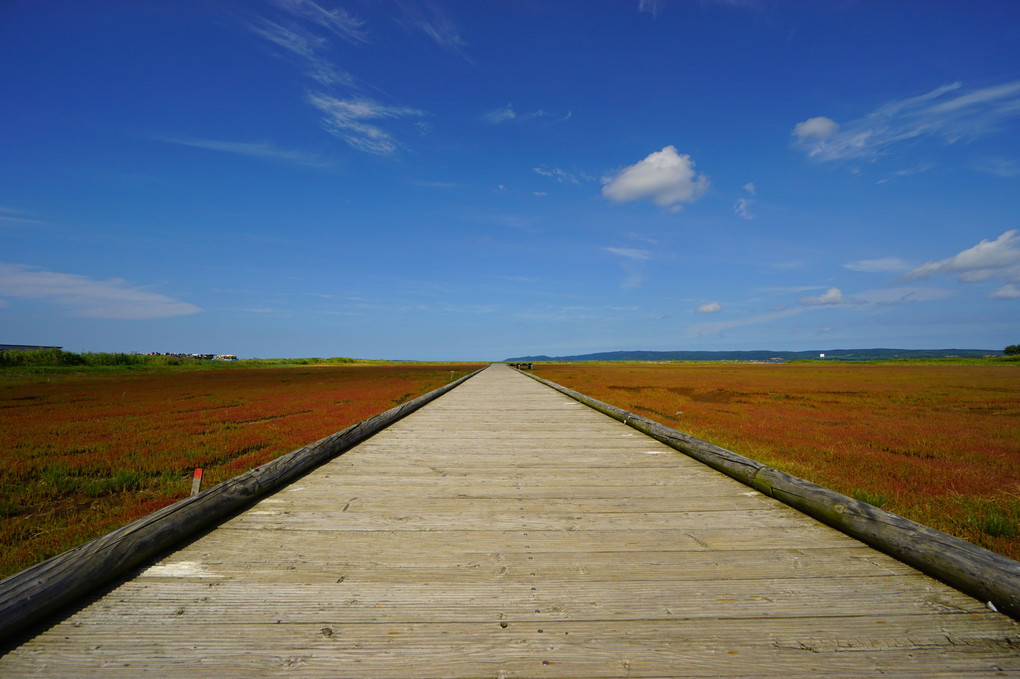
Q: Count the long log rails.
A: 2